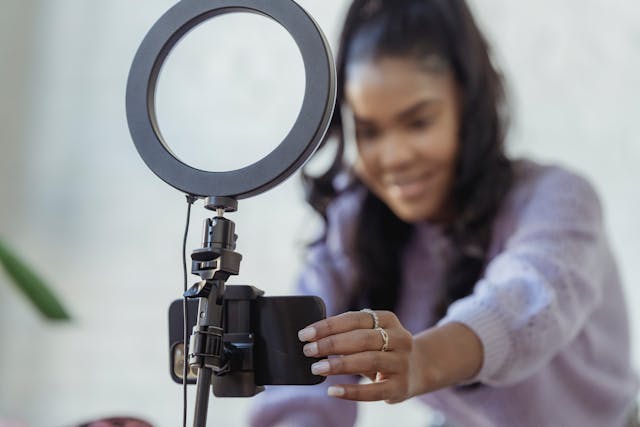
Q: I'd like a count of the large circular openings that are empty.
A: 1